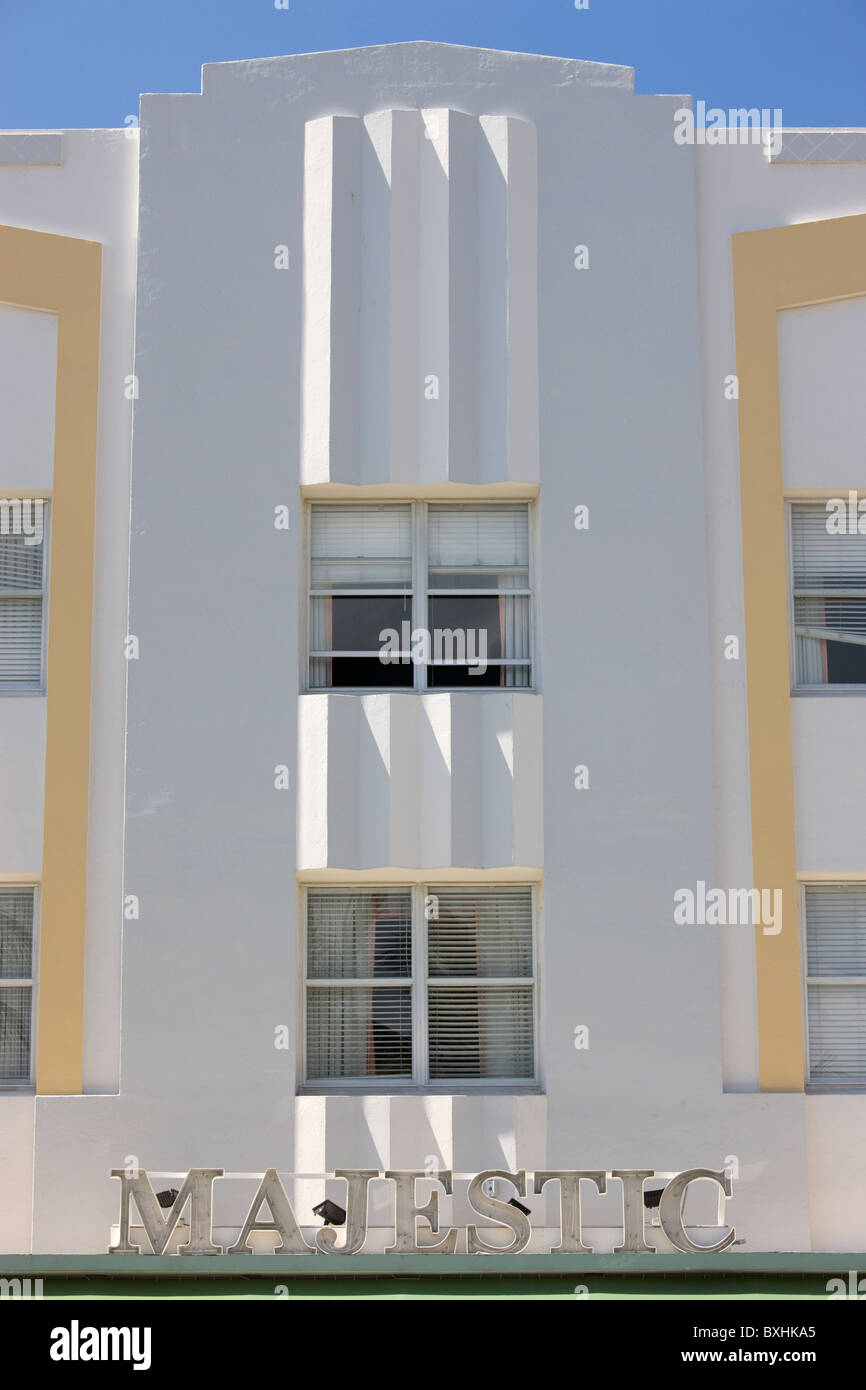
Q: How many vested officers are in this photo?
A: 0